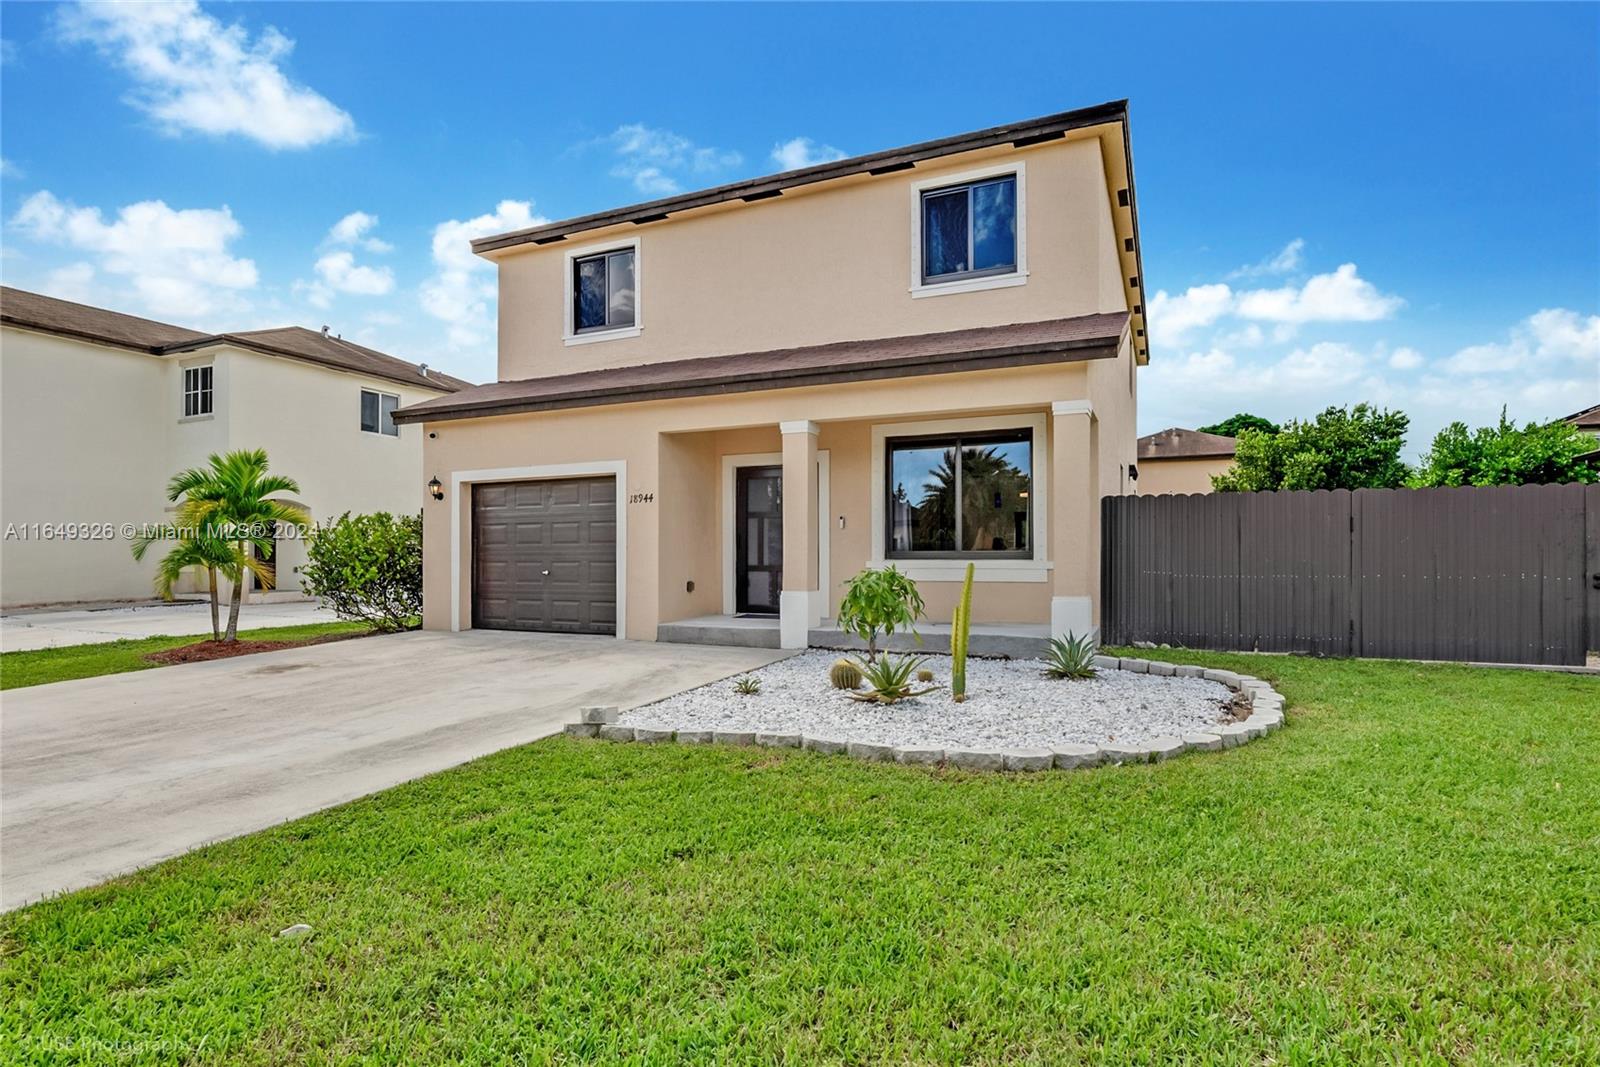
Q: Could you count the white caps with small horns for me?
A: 0